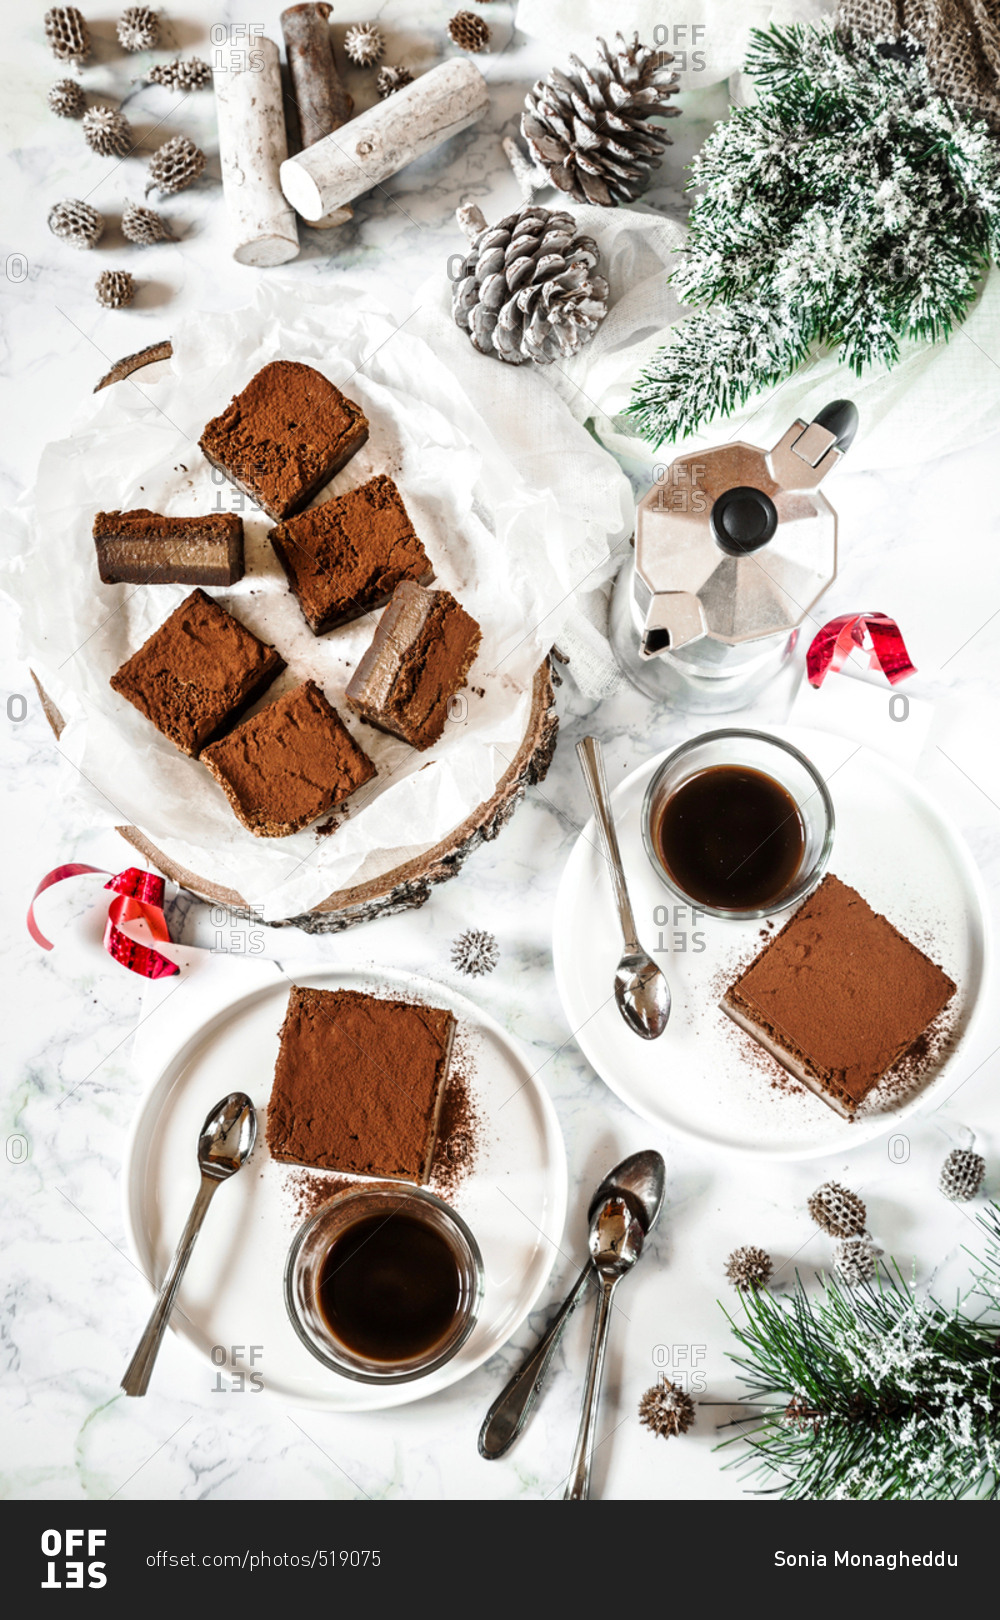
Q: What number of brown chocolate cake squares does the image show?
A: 8